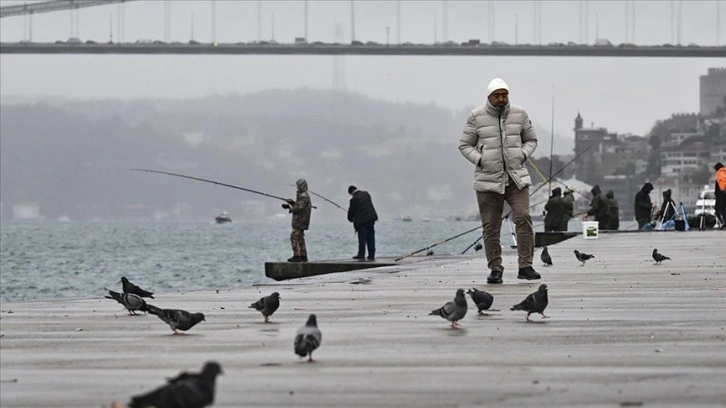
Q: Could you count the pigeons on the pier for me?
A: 12